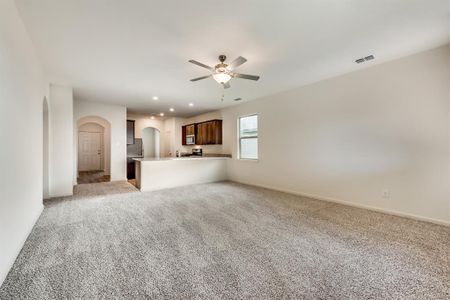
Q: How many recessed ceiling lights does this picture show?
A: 5